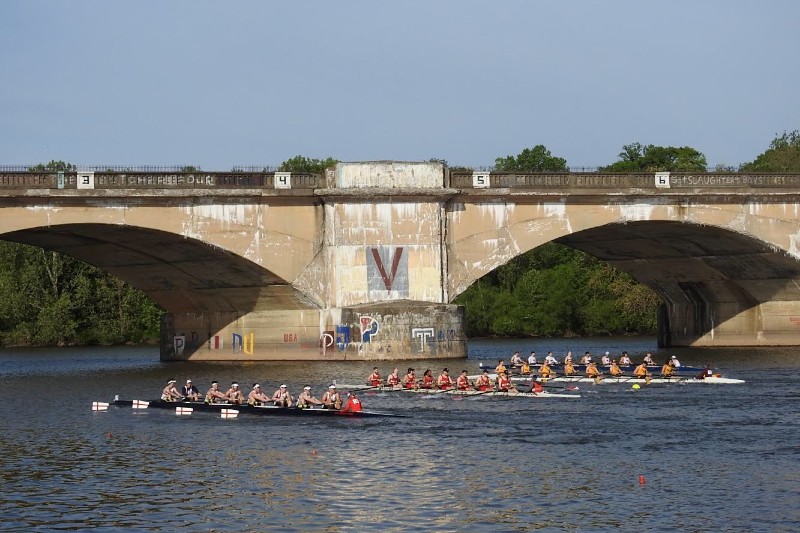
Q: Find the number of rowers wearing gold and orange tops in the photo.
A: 8